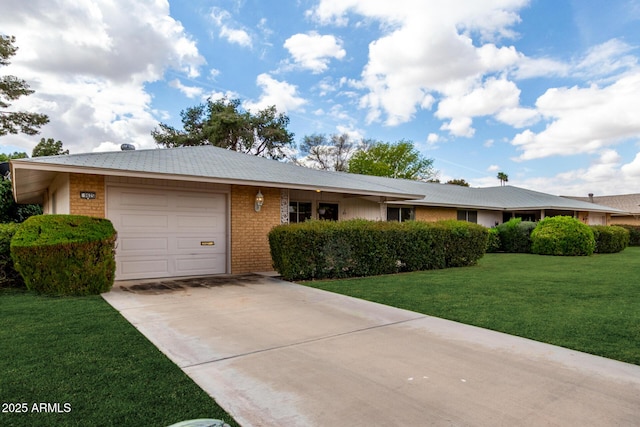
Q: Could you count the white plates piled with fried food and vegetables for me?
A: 0